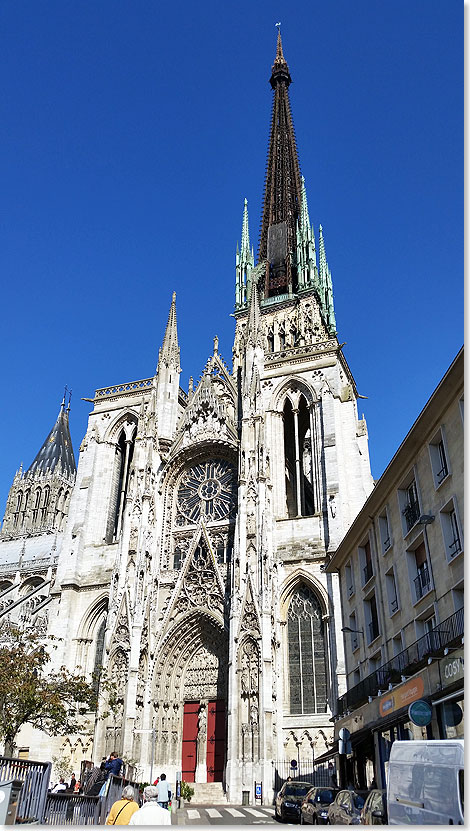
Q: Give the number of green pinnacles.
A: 3